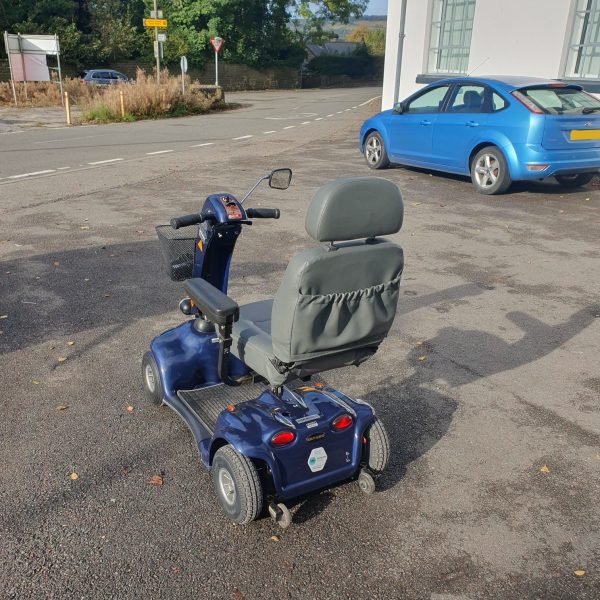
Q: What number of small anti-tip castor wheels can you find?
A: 2